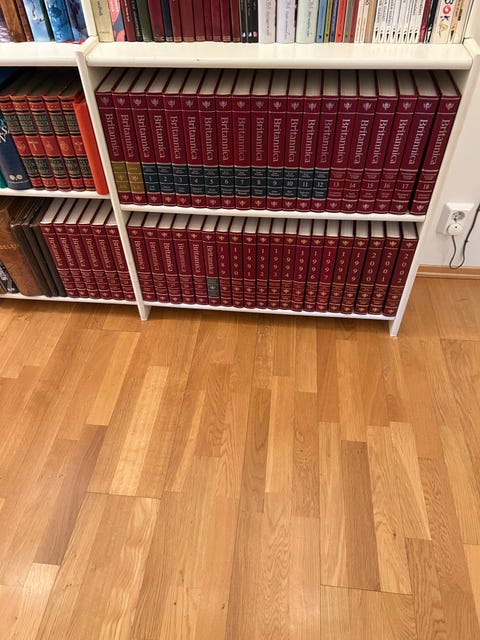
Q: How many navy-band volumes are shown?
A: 12